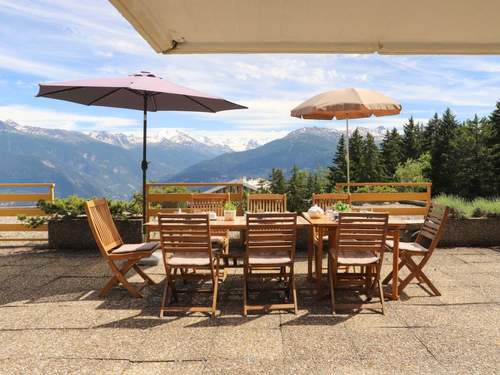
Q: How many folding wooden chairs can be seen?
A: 8